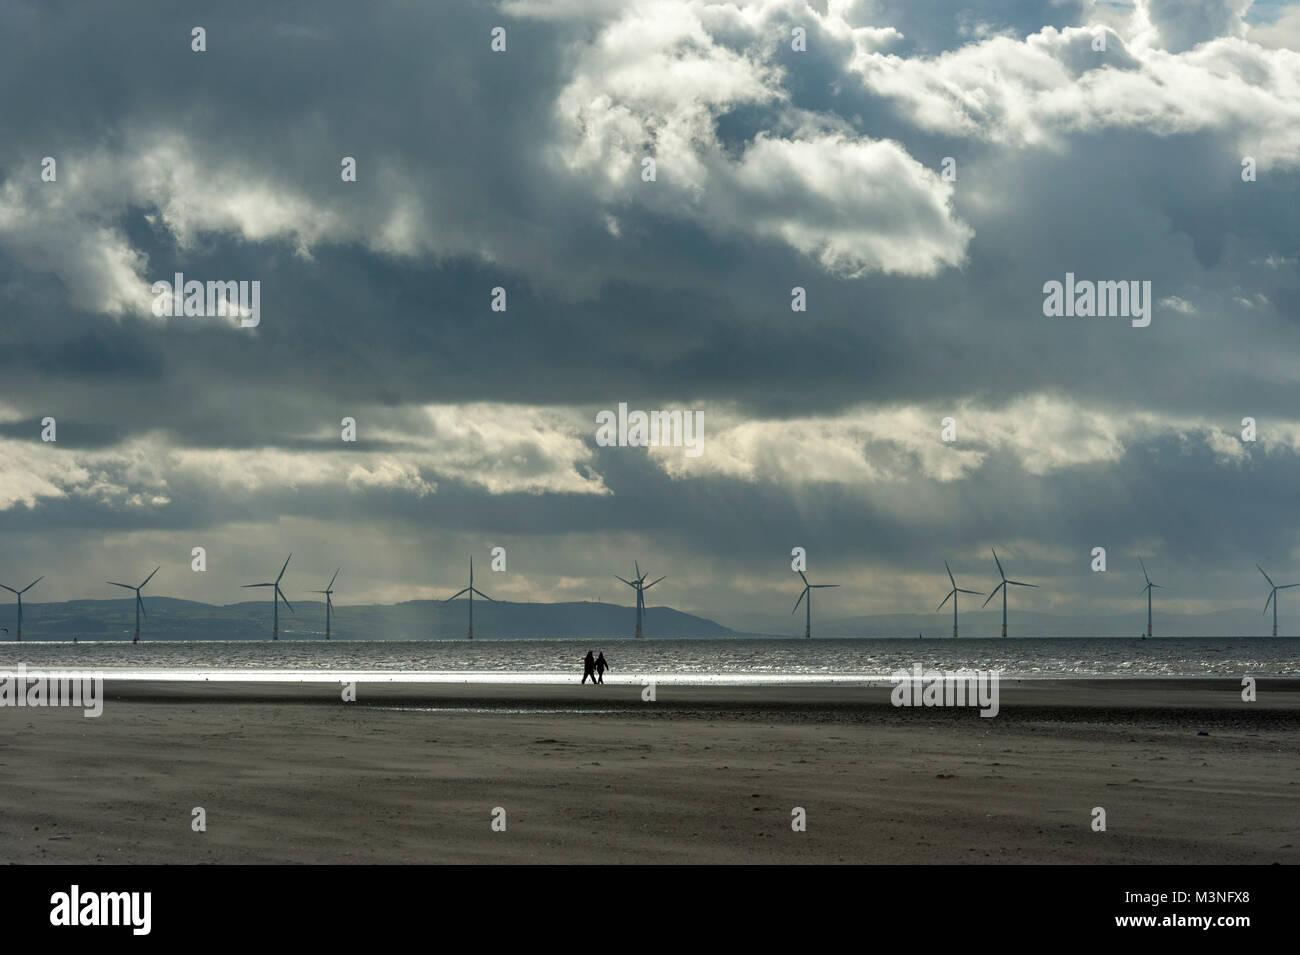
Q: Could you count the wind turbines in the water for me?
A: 12